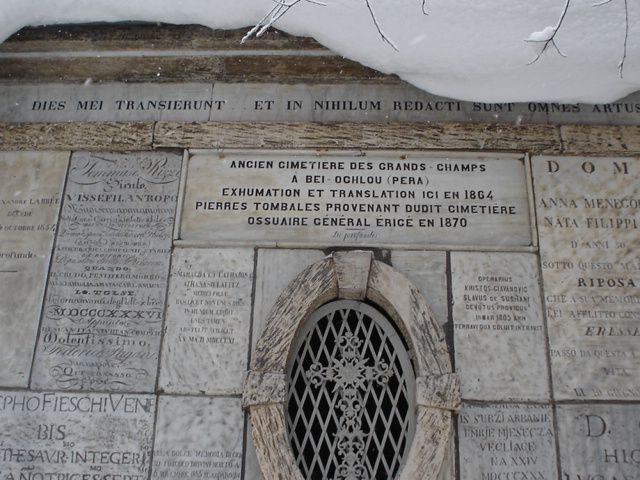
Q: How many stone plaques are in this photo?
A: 10